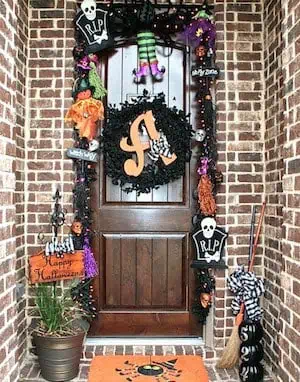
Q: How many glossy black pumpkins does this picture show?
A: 3